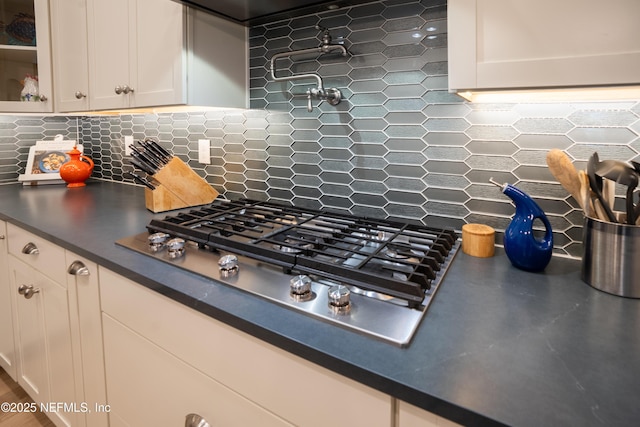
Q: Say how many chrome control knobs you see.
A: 5